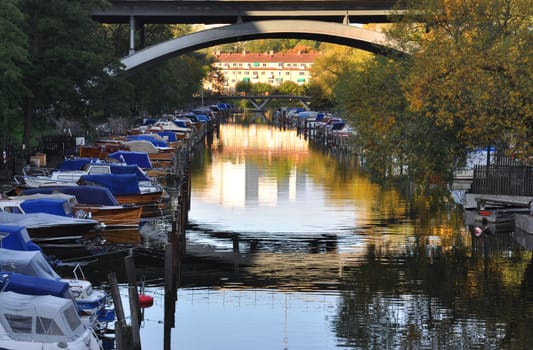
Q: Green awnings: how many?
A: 4